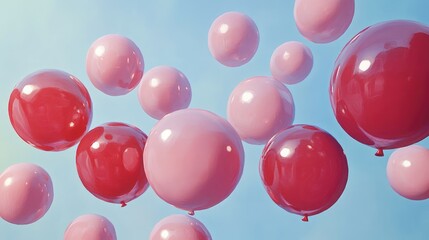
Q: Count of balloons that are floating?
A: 15